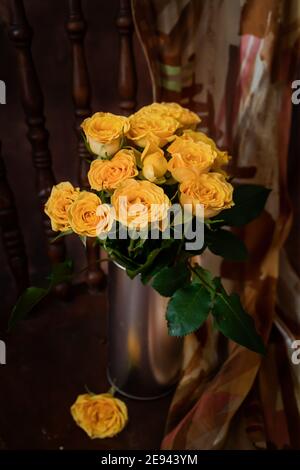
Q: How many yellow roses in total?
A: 12